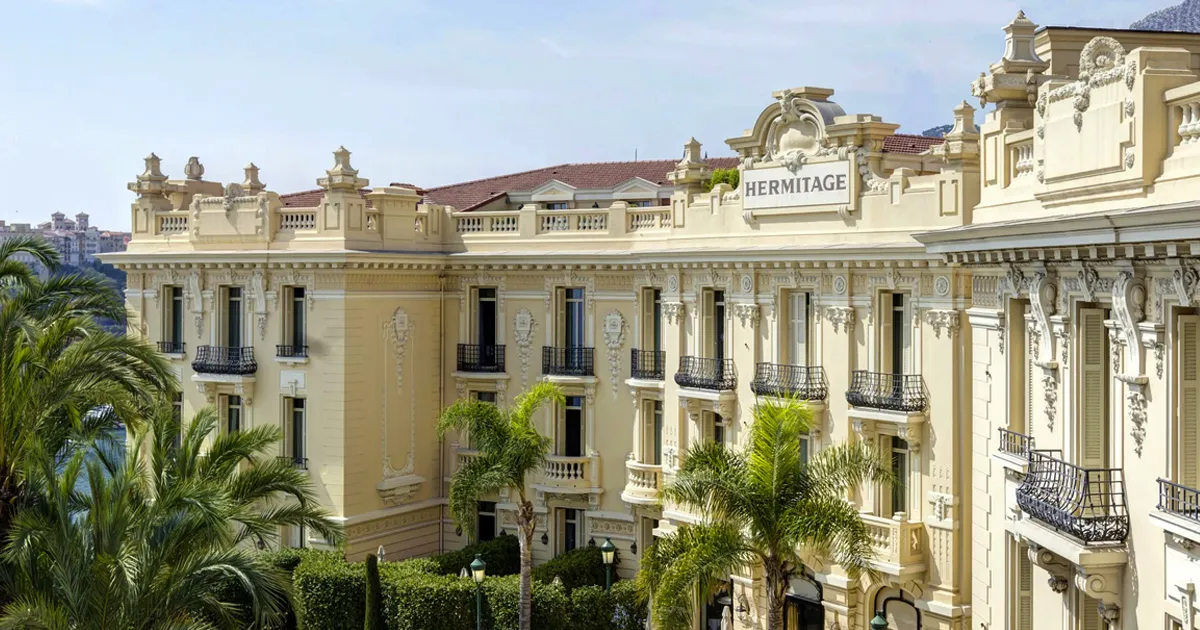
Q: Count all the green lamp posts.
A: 3